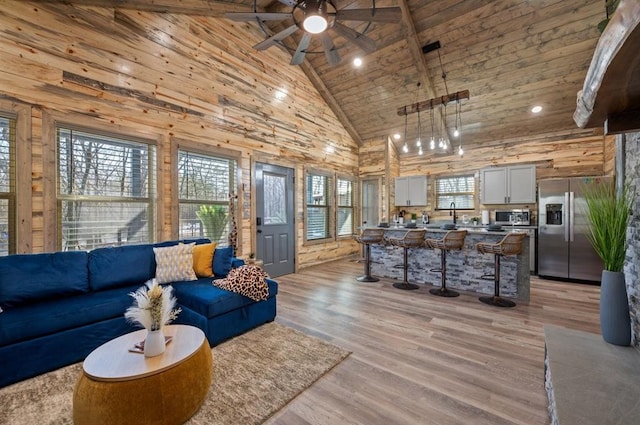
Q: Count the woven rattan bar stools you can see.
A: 4